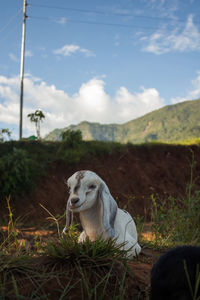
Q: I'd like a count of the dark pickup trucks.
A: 0